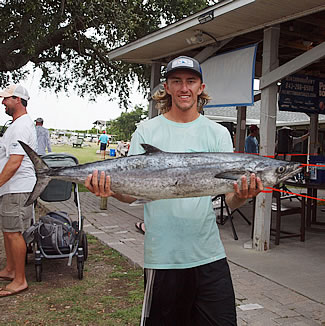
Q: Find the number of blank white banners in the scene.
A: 1